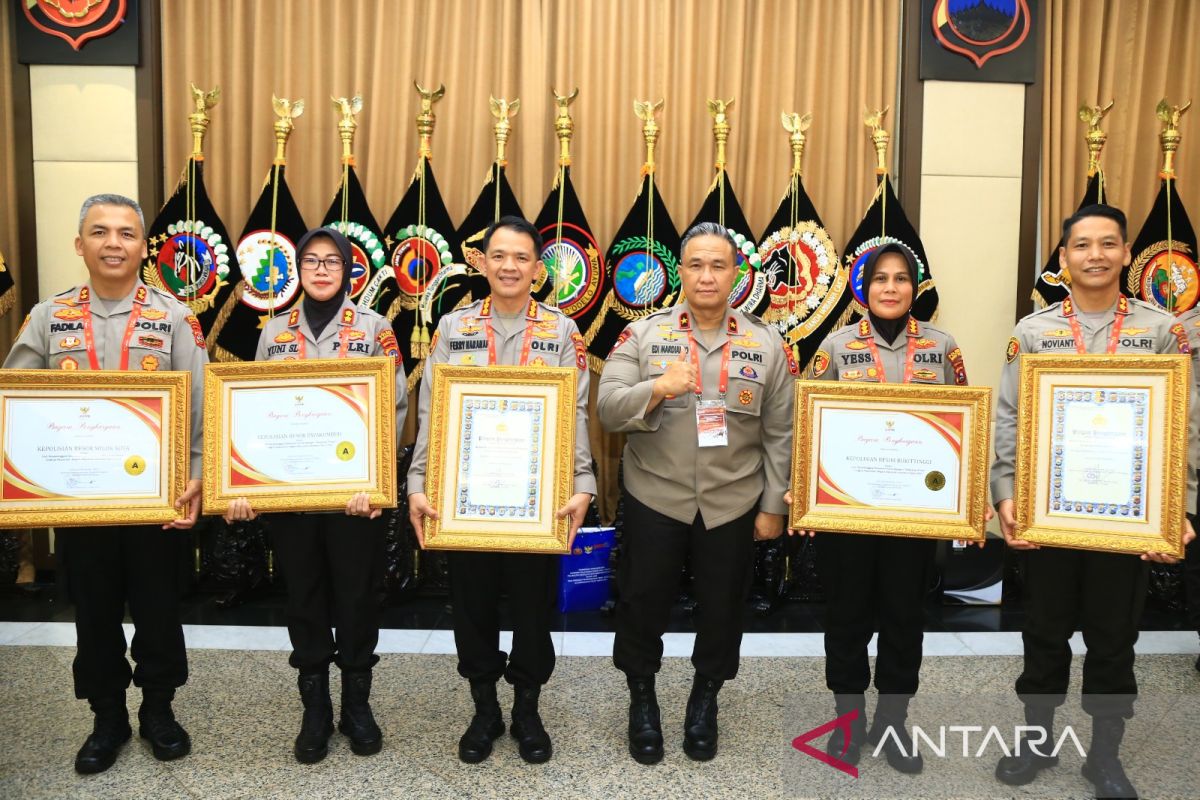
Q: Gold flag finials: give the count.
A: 12